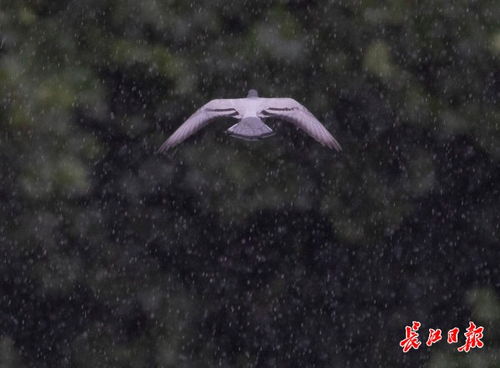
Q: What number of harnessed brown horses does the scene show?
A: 0